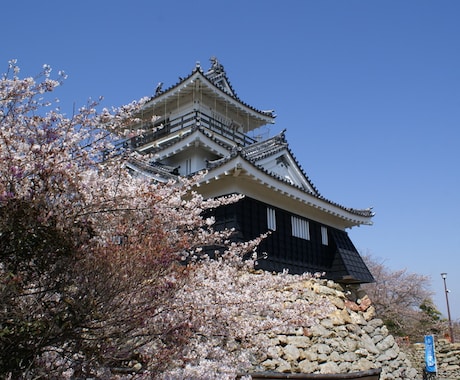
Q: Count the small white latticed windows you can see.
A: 3